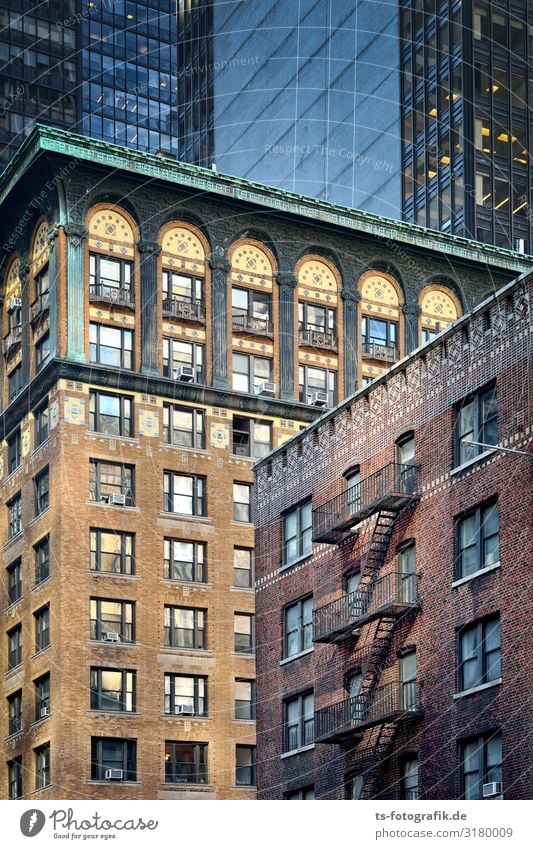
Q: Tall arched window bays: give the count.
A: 8